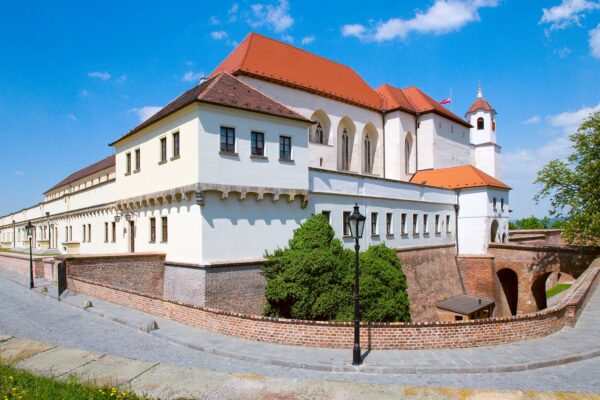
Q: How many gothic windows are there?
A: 4